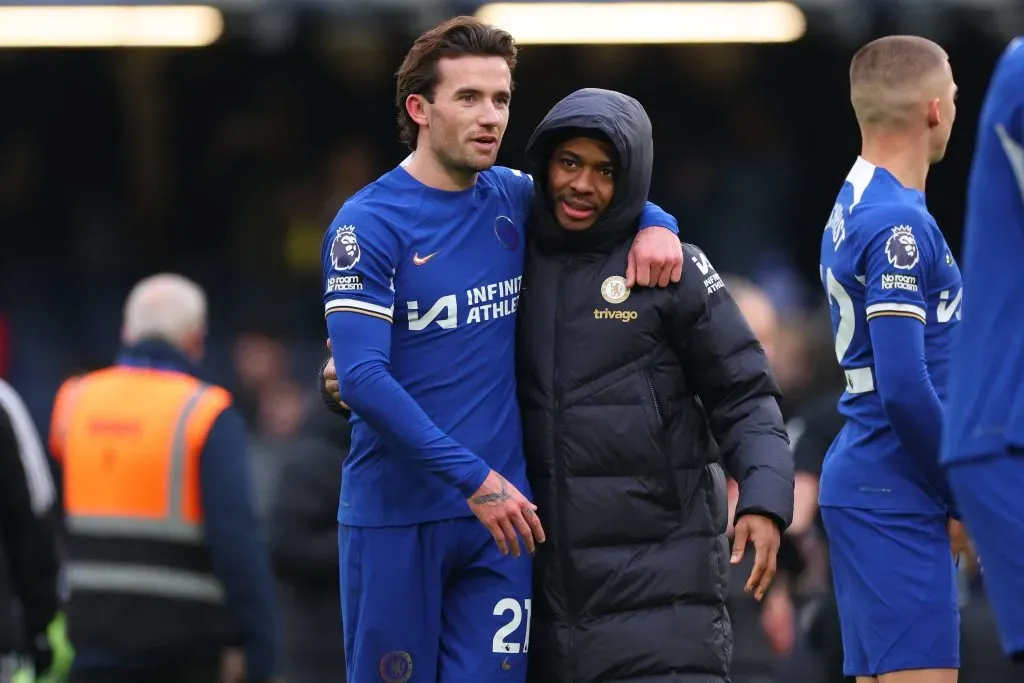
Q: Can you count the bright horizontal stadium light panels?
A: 2